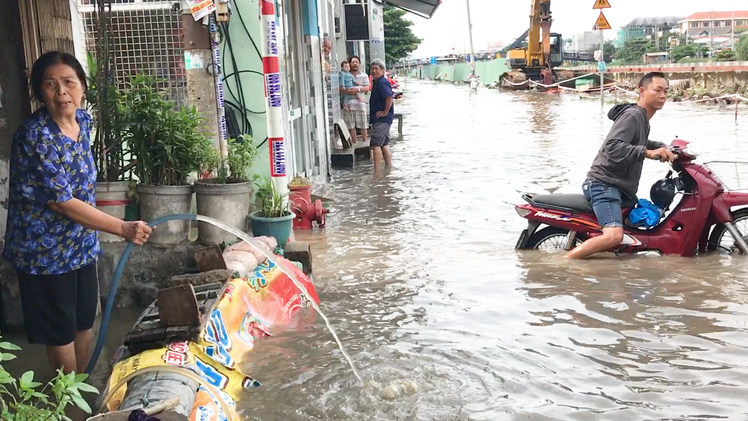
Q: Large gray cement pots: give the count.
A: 3